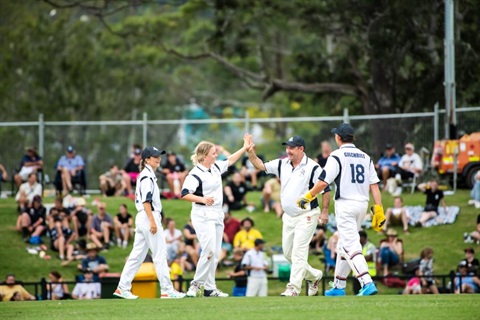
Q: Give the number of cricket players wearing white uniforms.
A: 4